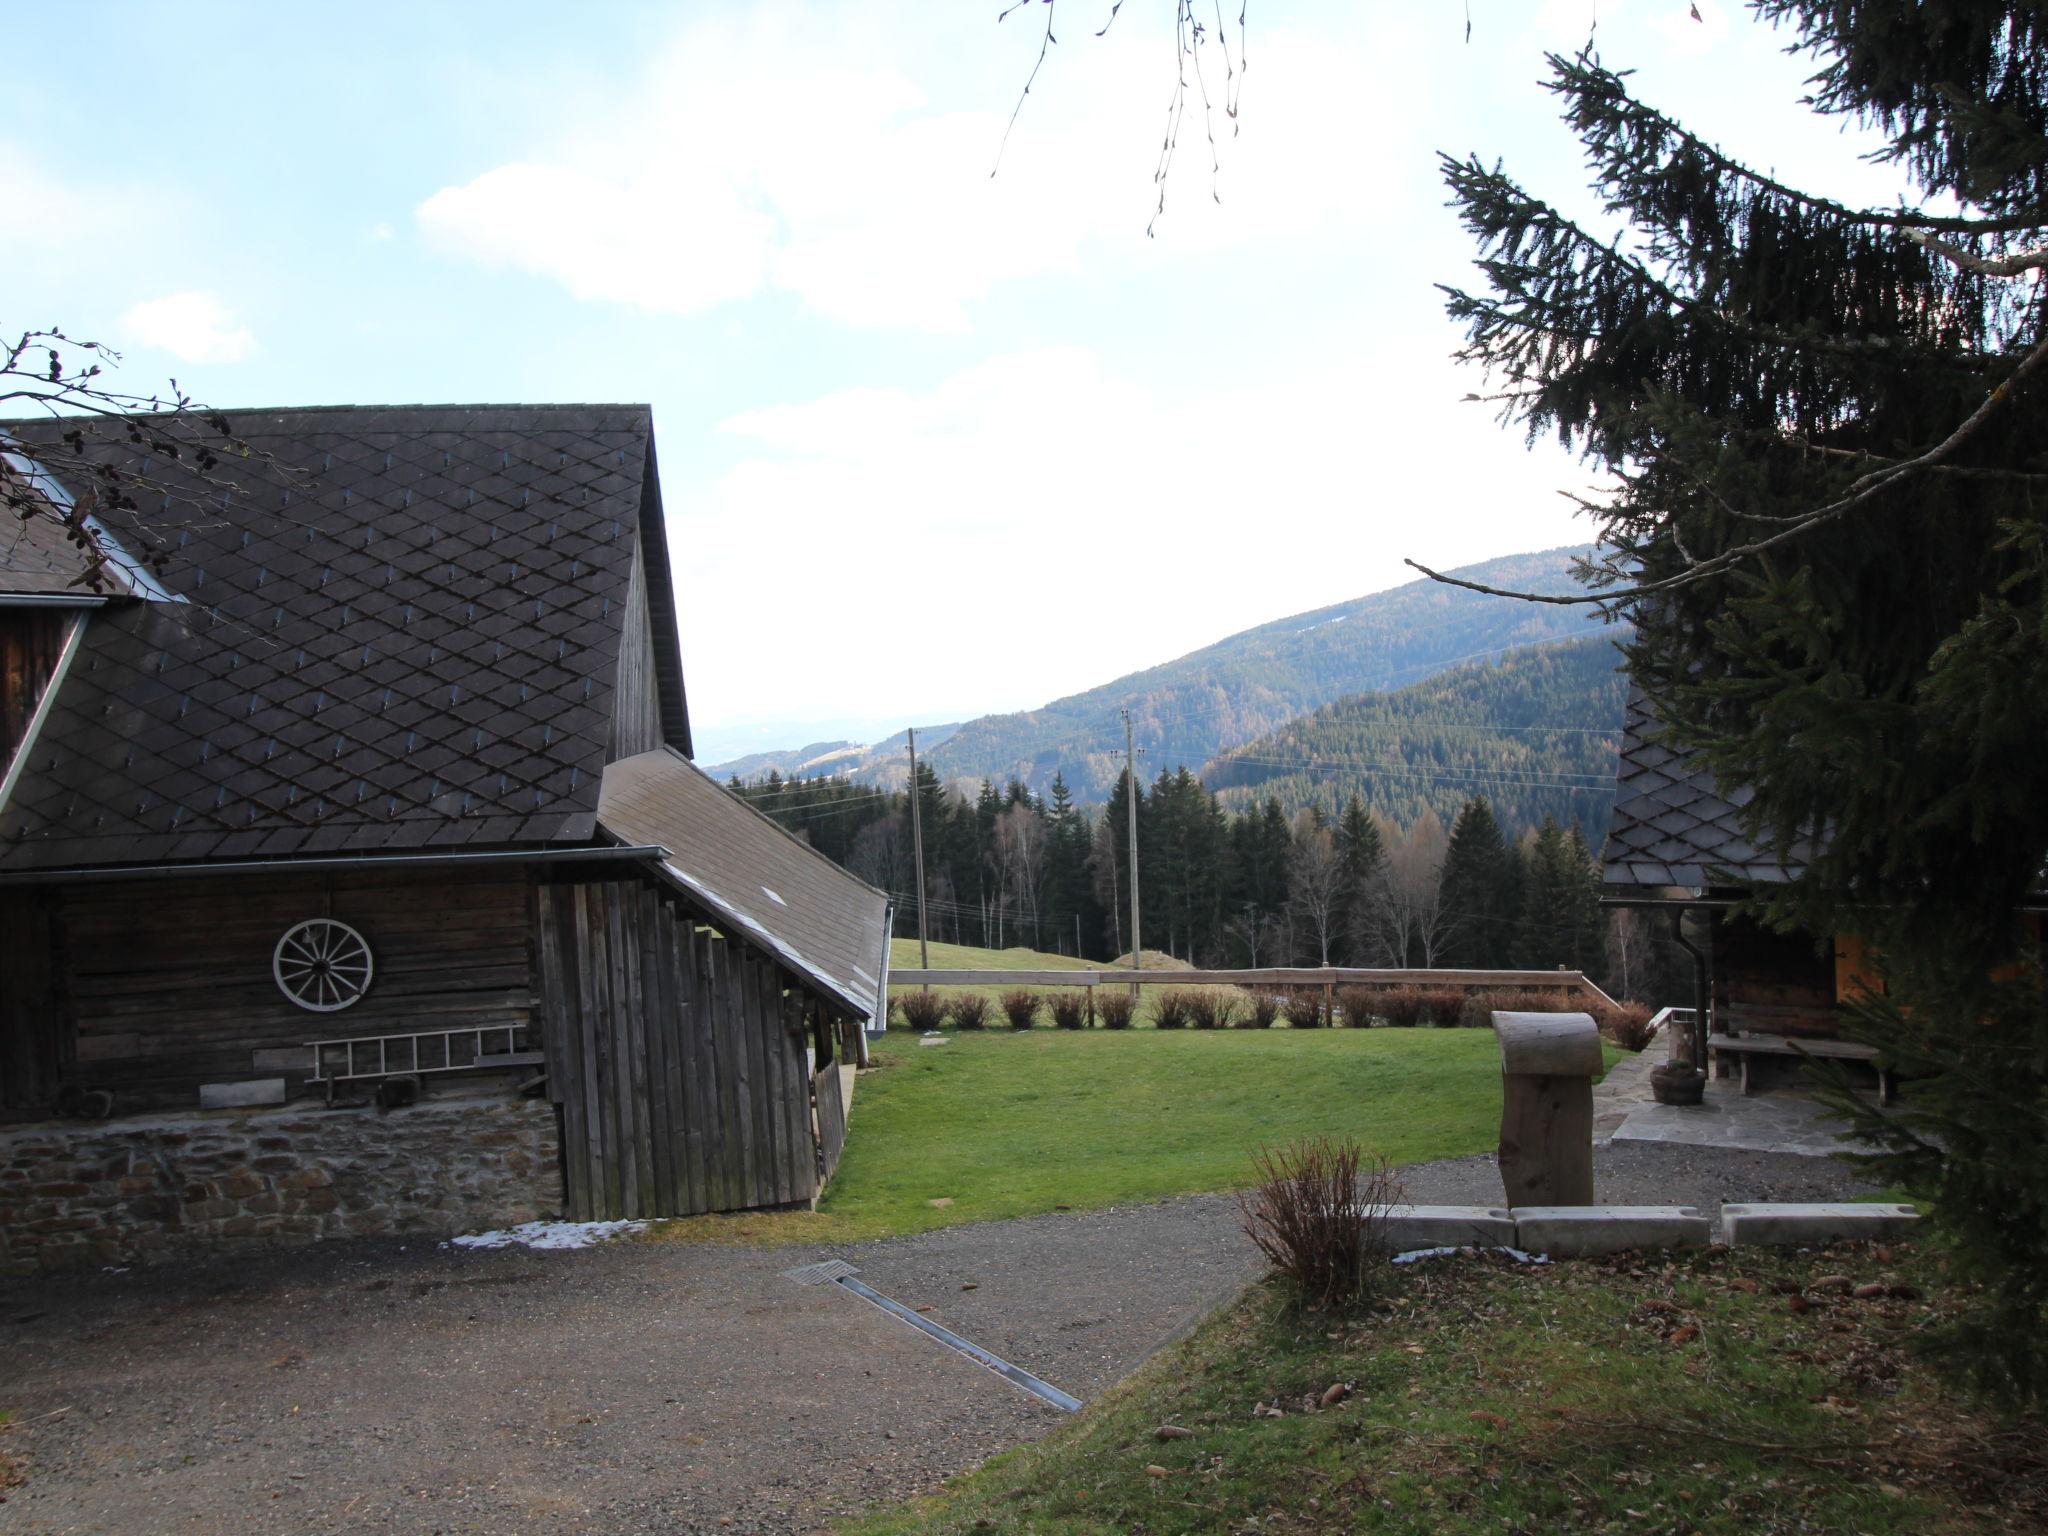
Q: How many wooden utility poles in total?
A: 2